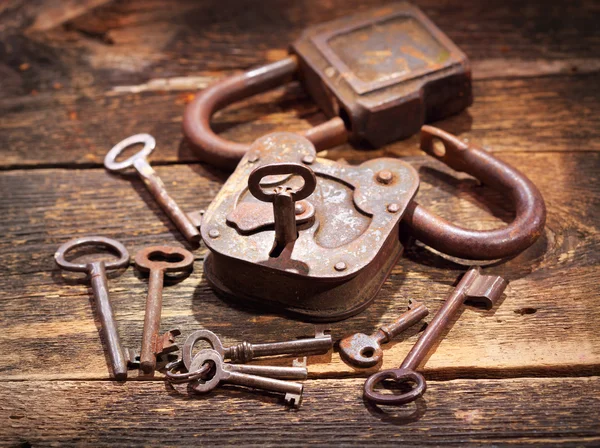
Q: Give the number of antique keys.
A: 9